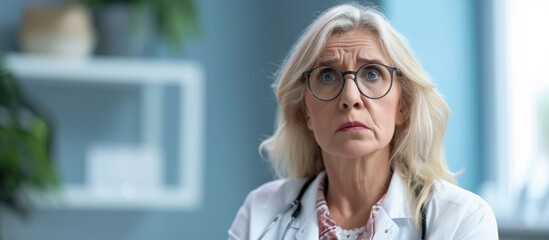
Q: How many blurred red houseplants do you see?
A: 0